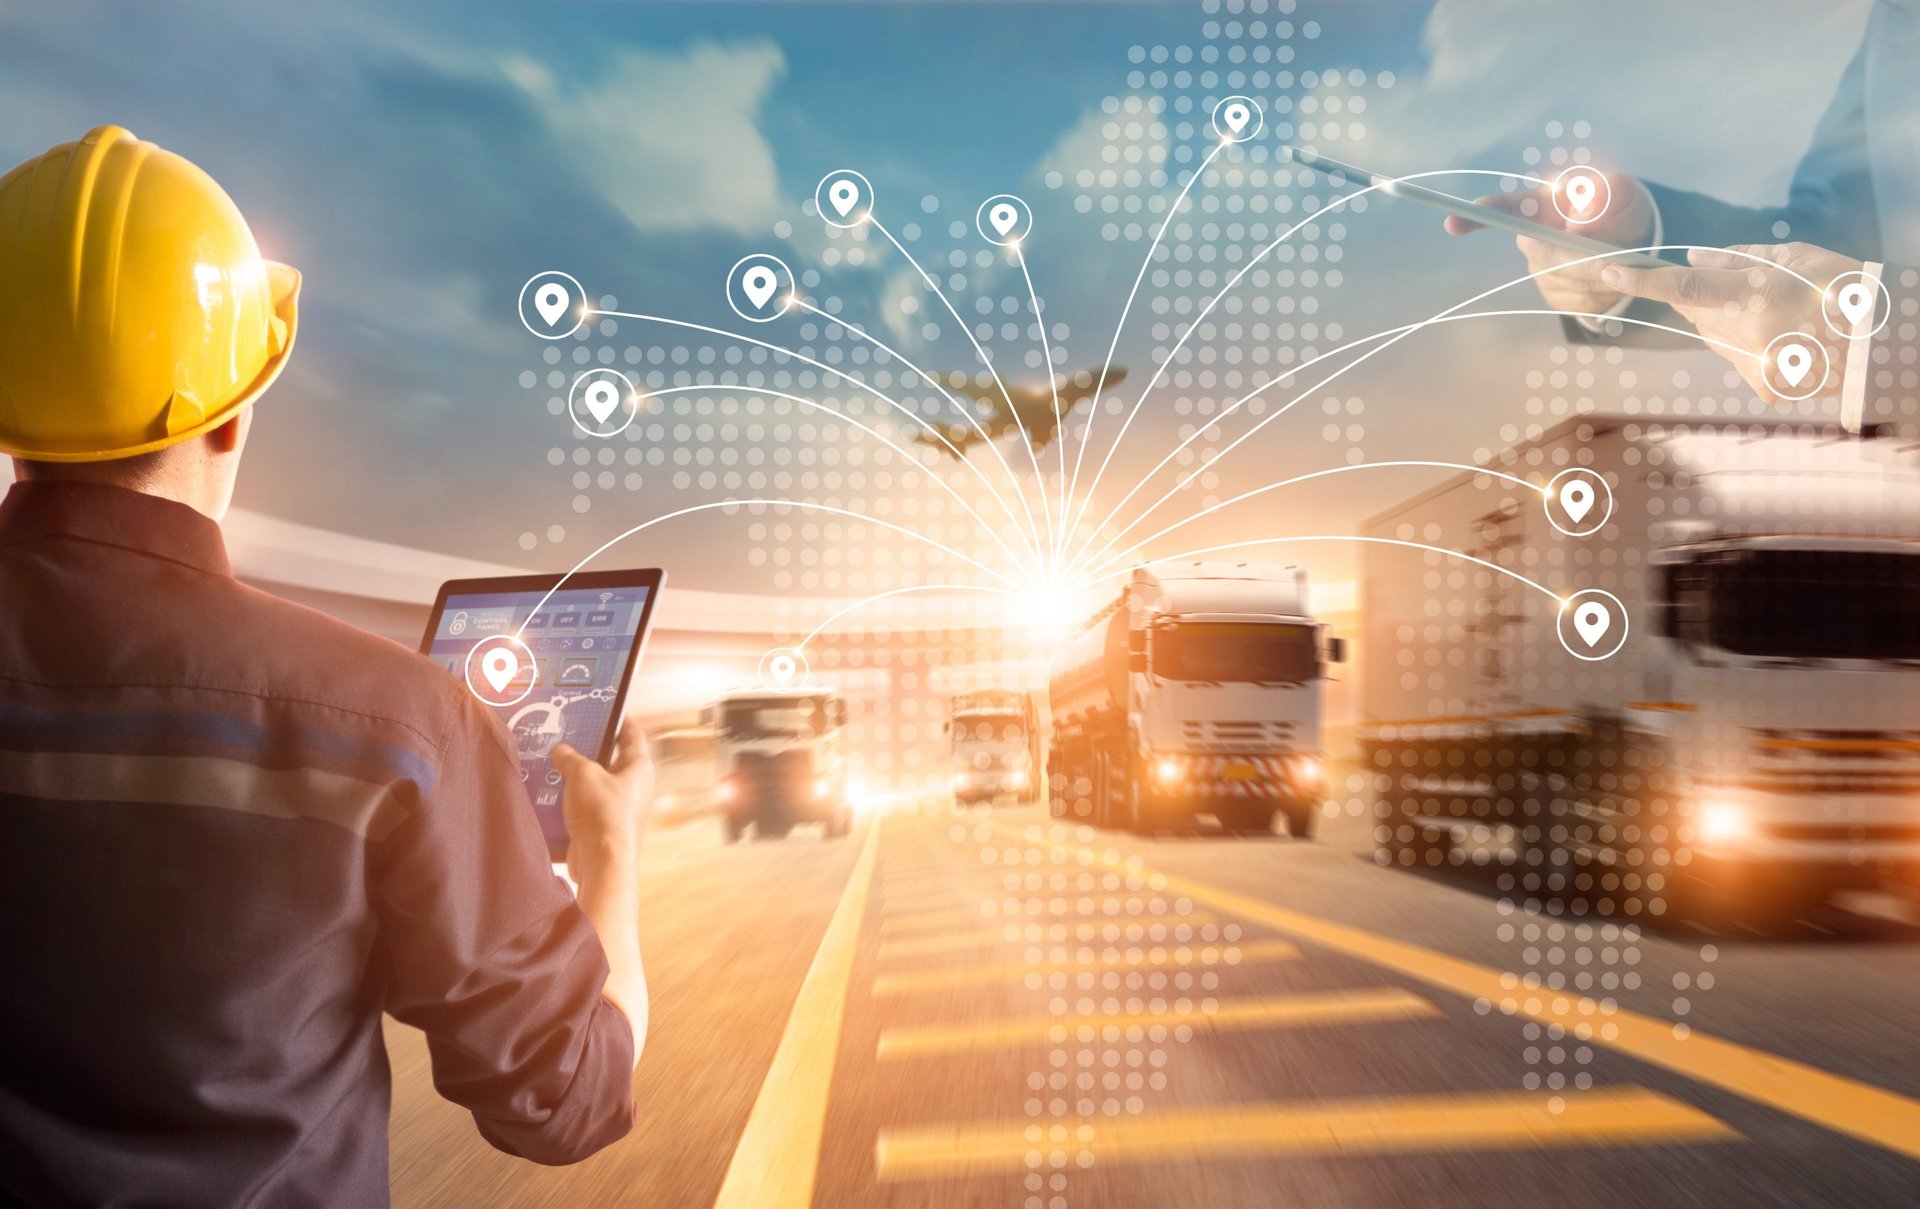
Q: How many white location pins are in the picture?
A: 13